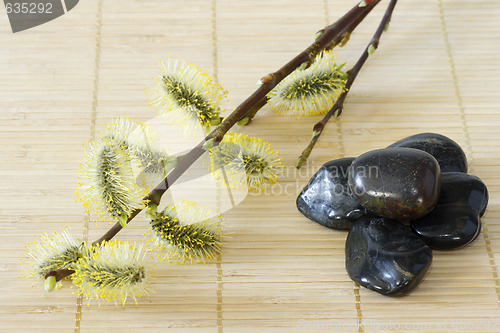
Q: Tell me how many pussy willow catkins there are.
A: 8